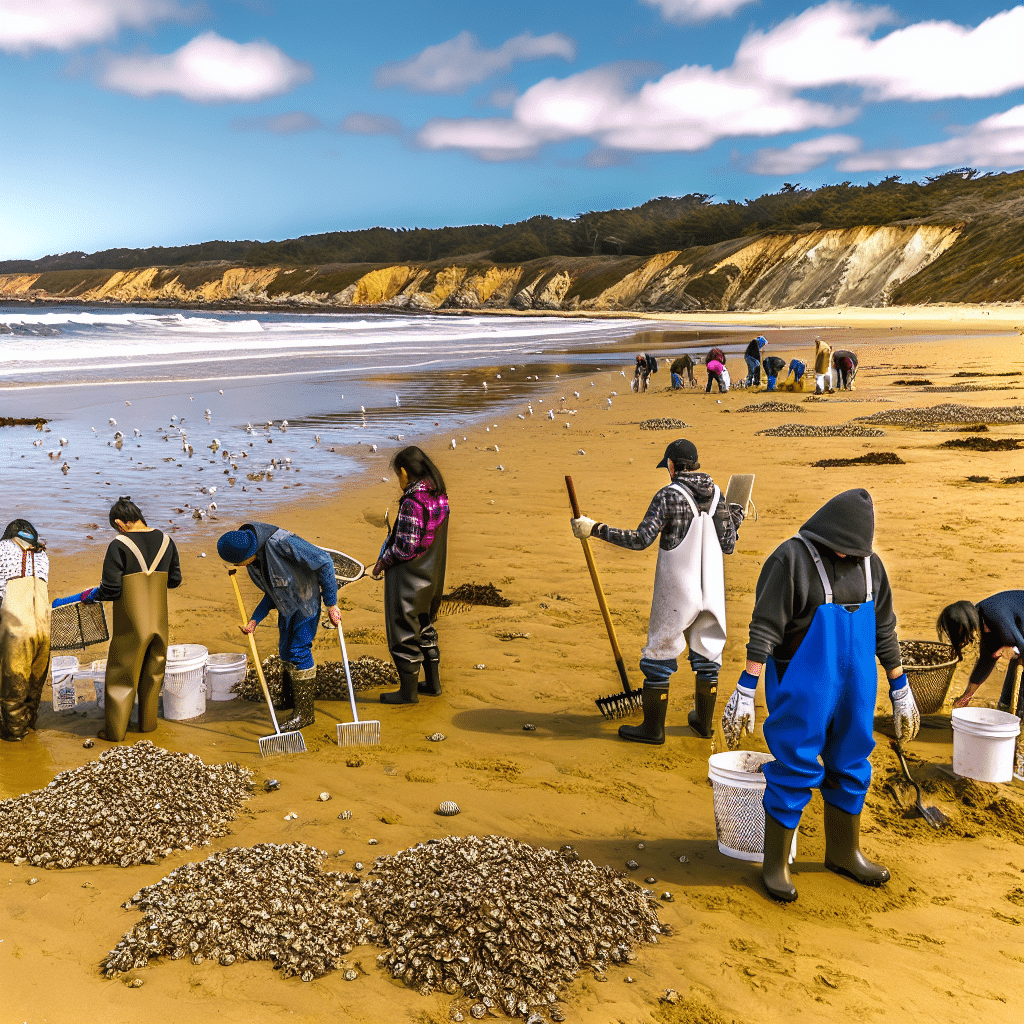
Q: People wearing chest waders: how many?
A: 5